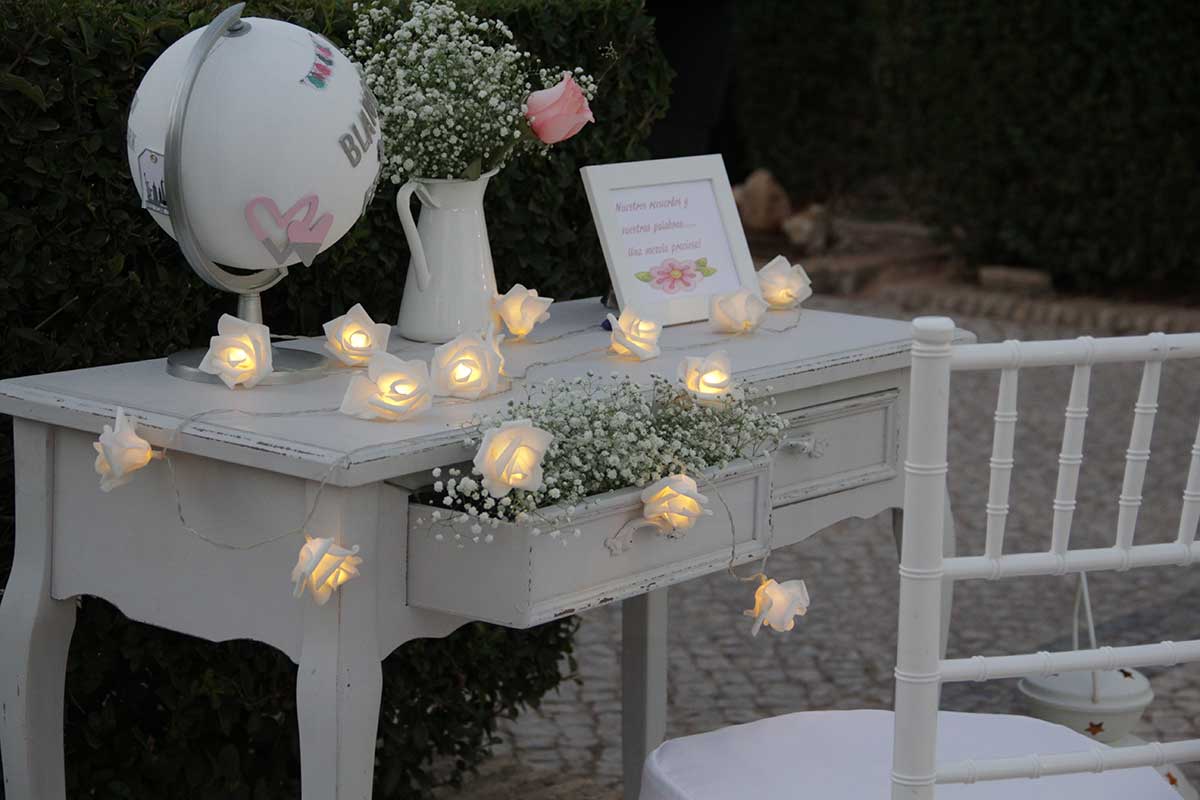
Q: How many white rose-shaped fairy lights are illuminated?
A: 14